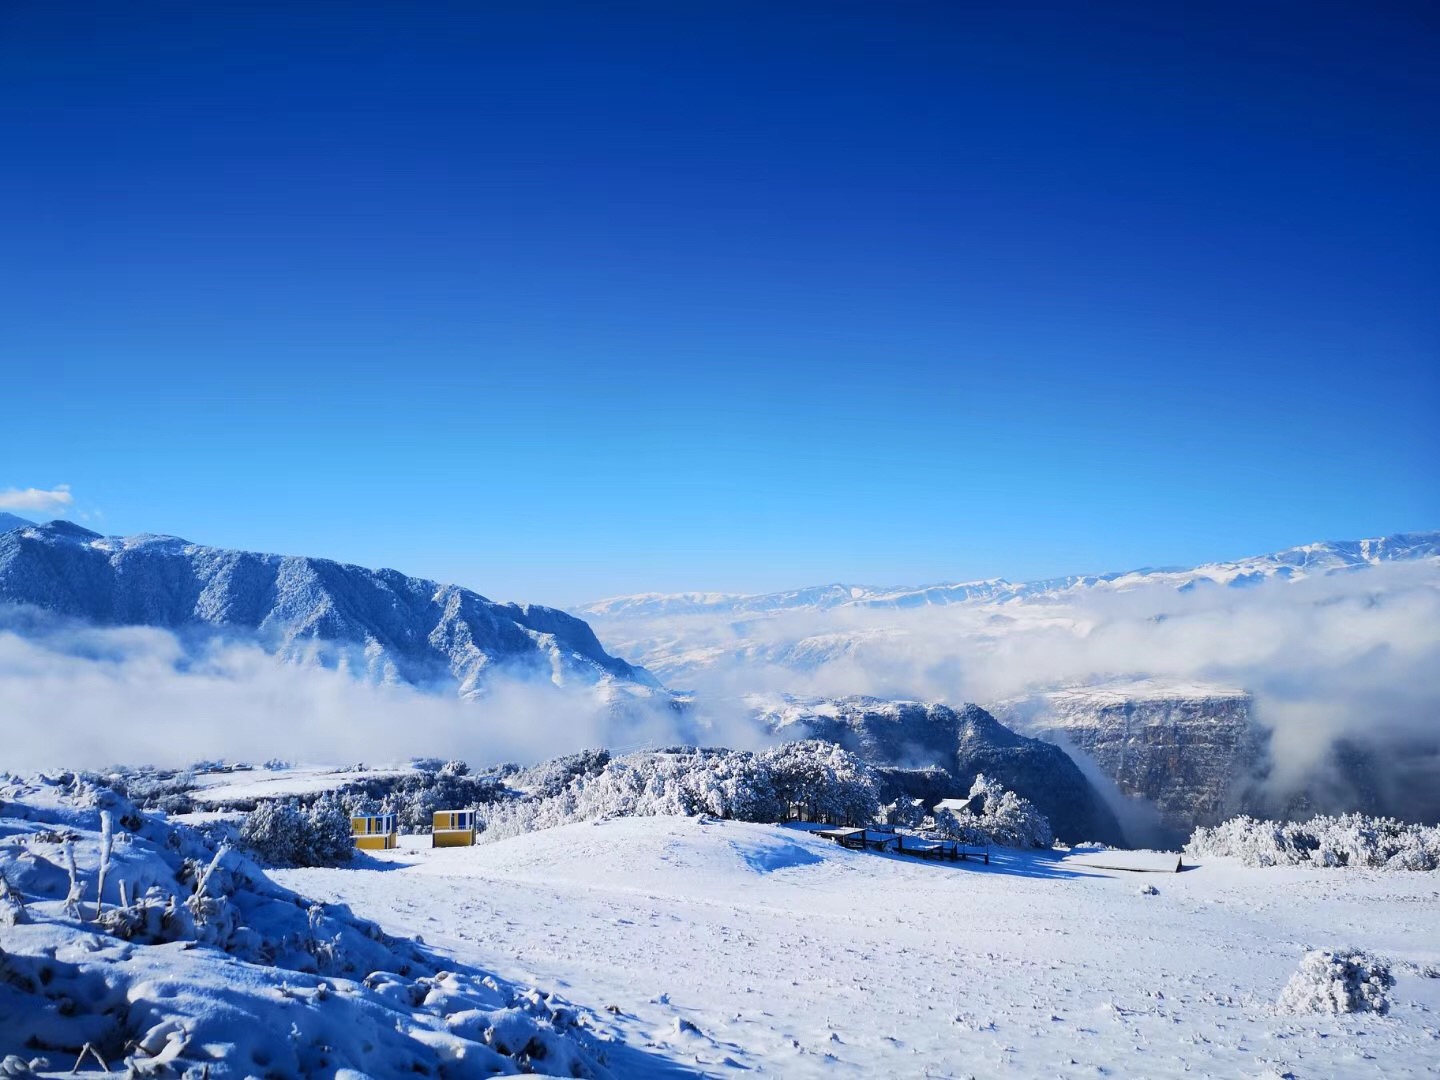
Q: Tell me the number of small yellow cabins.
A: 2